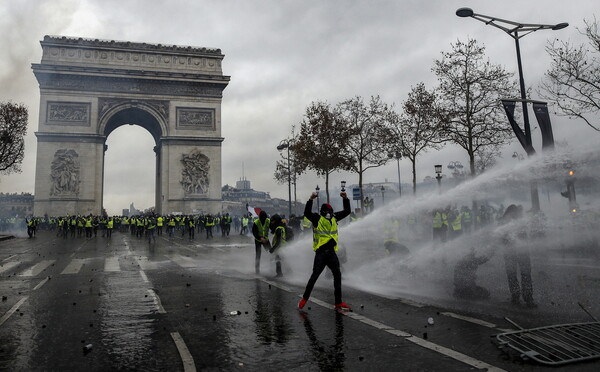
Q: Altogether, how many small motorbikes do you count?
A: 0